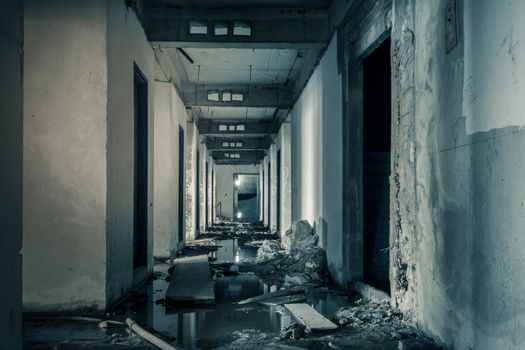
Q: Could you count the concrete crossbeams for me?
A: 5